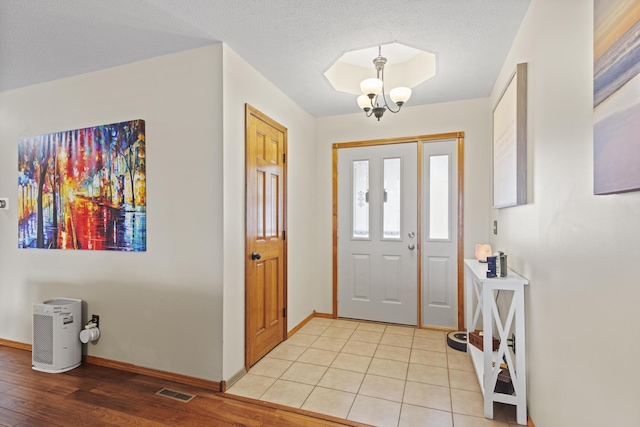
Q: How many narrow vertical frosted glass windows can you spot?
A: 3